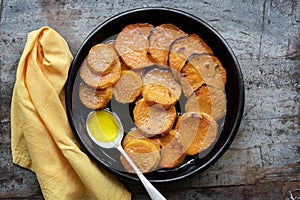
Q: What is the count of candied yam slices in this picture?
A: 15